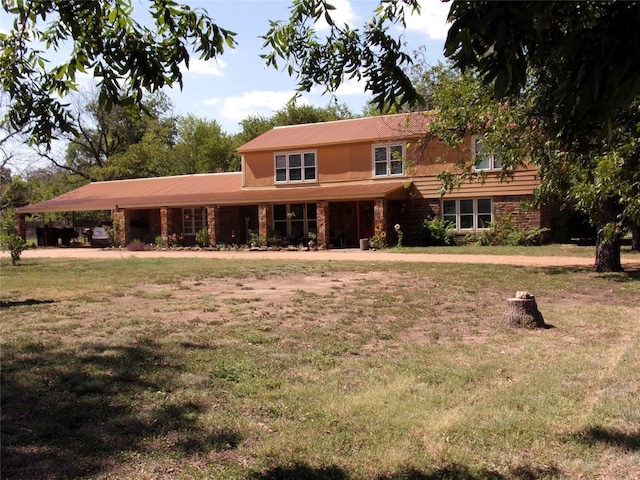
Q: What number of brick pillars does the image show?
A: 7